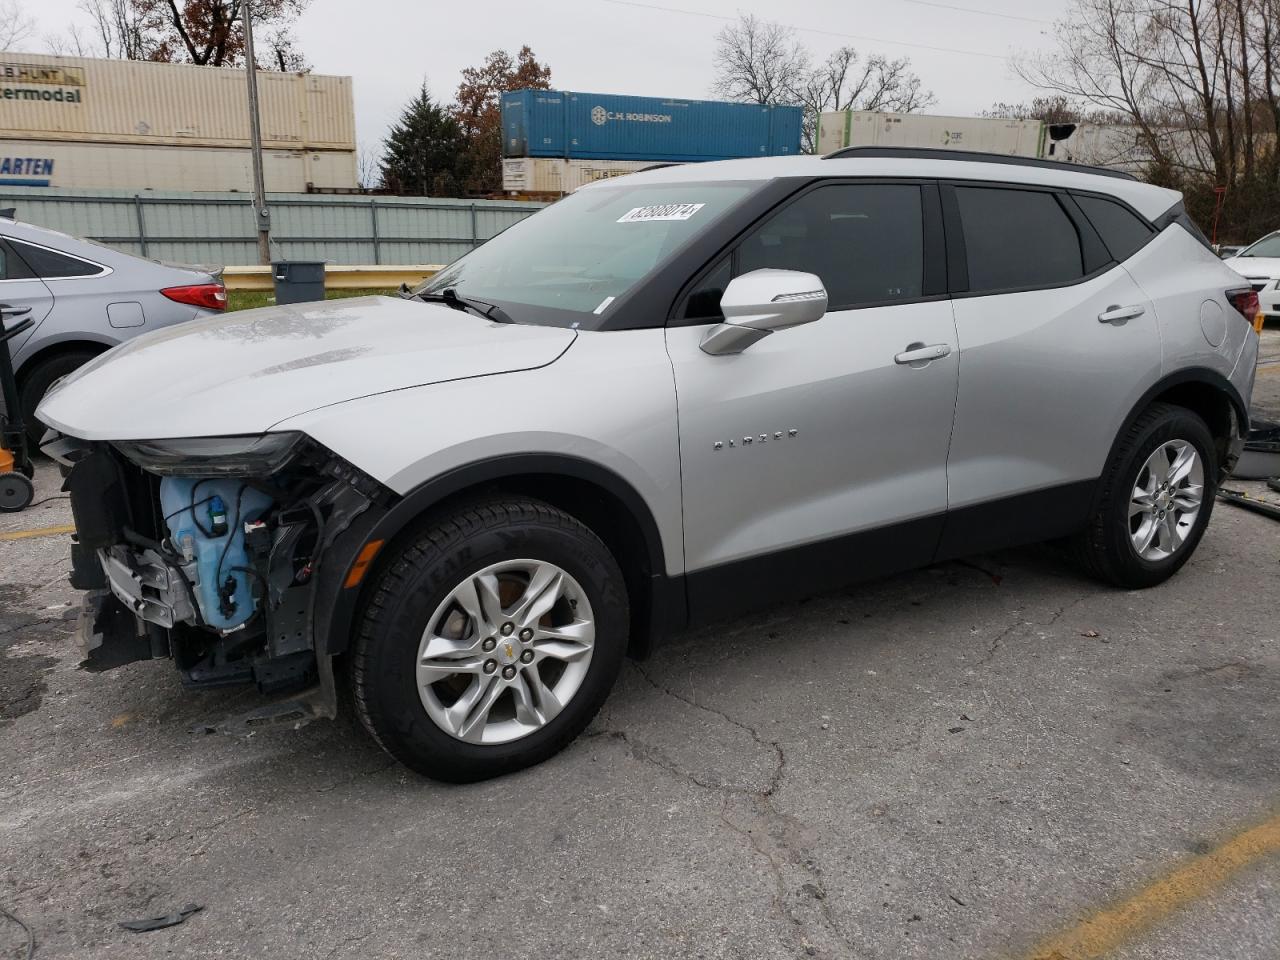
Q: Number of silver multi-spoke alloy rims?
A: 2